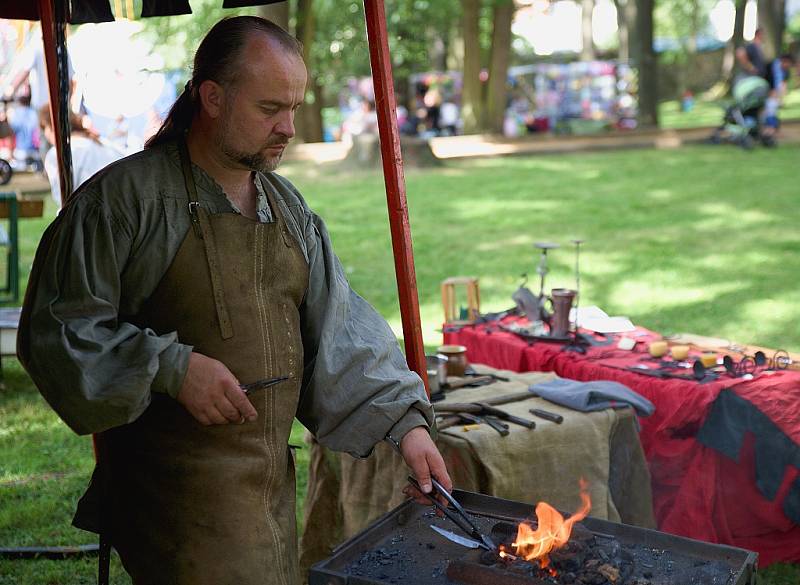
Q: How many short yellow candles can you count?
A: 3